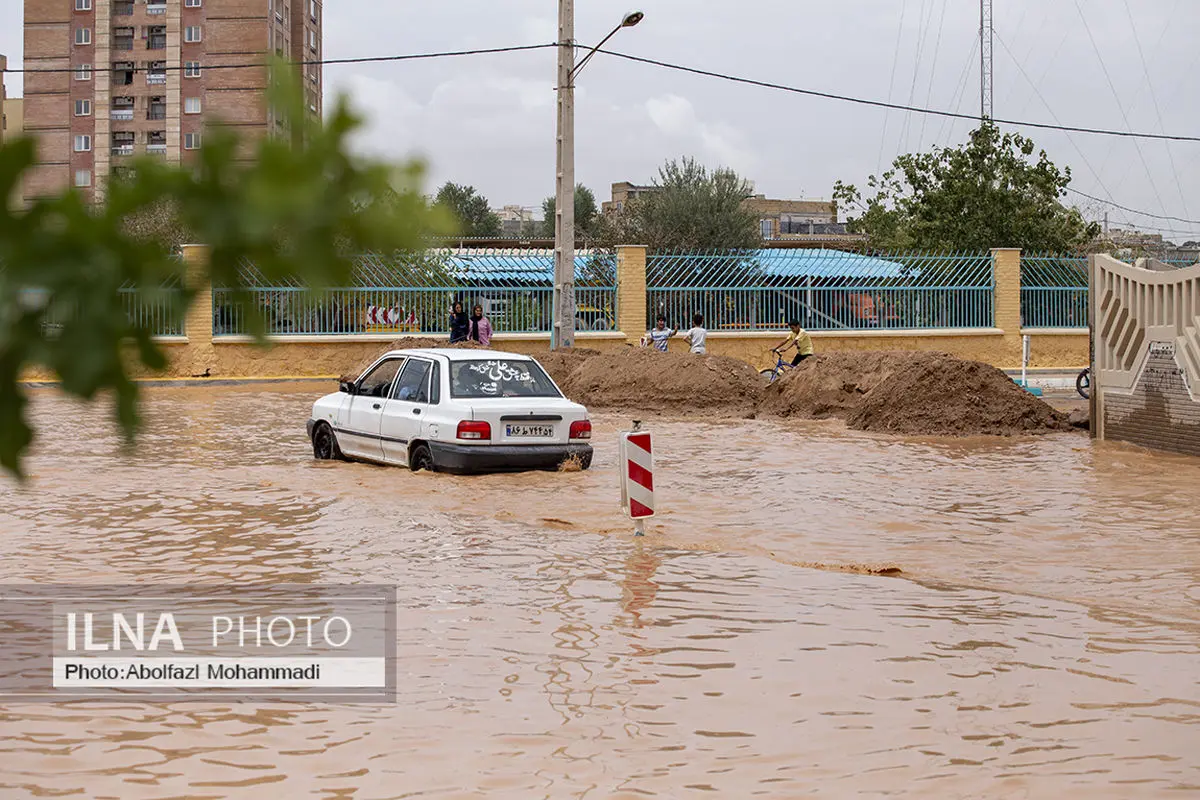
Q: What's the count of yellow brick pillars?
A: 3